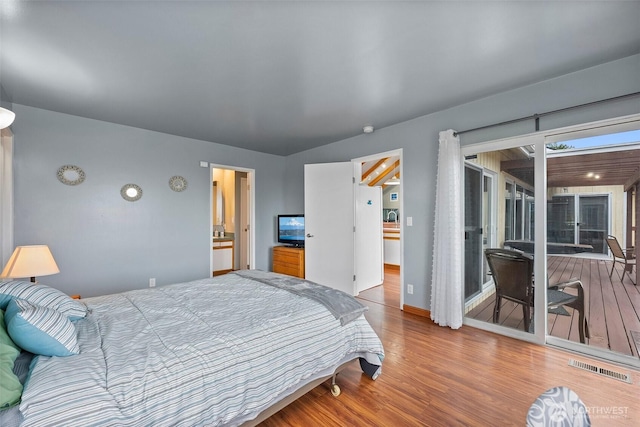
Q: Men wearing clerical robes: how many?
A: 0